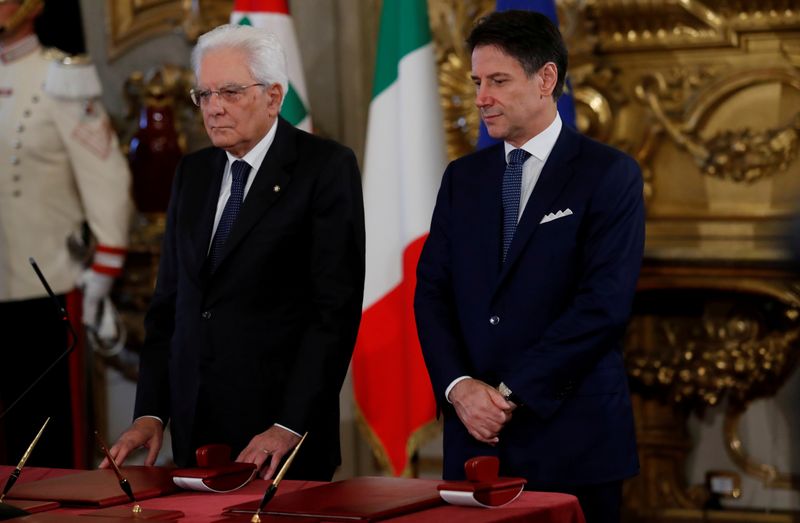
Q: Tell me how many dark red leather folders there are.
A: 2